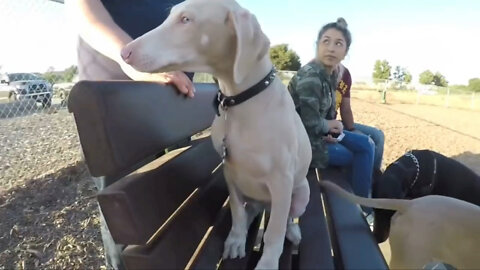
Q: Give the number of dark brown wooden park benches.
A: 1